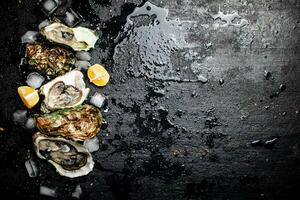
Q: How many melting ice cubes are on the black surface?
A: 14